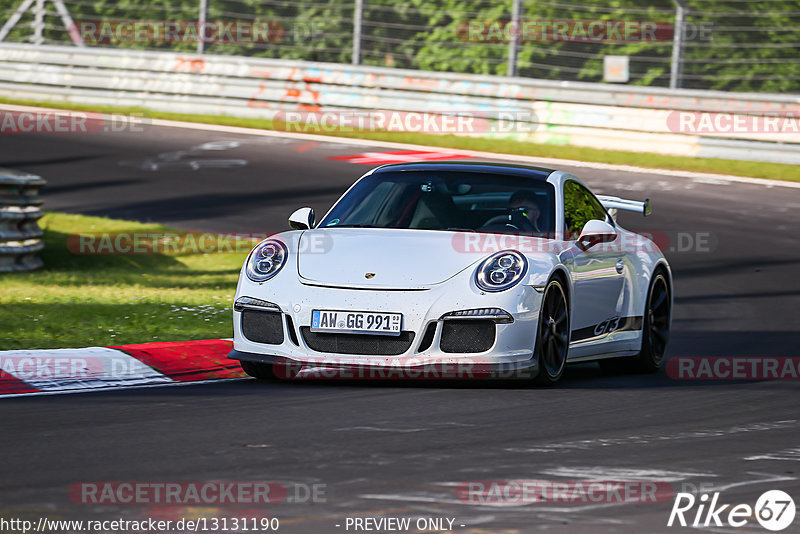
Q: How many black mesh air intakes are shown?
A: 3